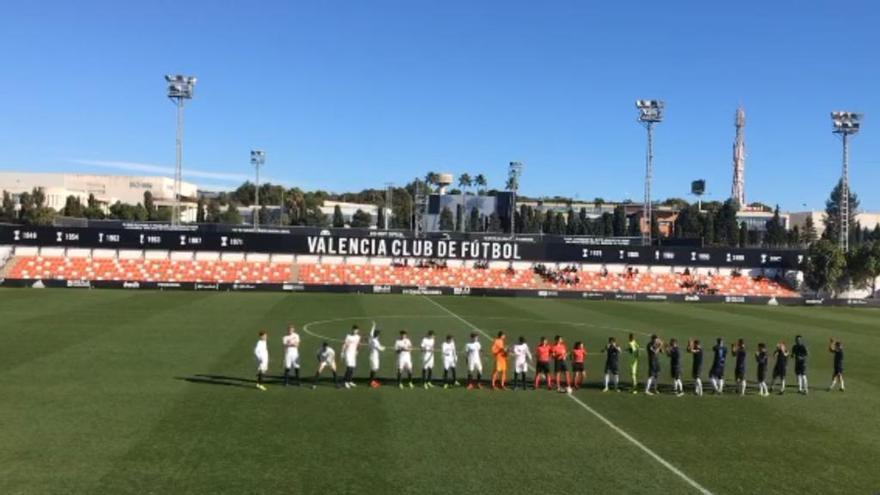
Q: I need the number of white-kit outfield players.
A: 10